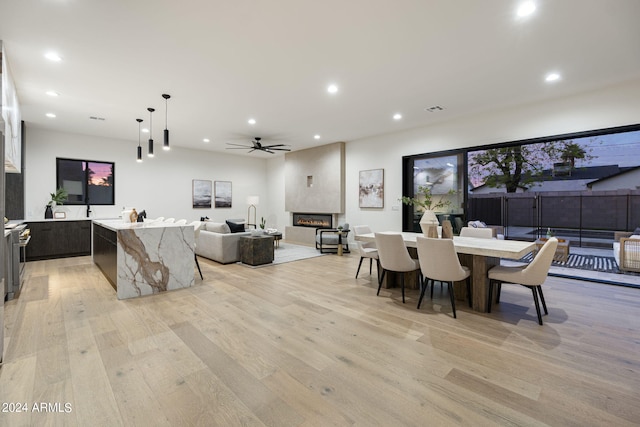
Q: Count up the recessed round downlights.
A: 11